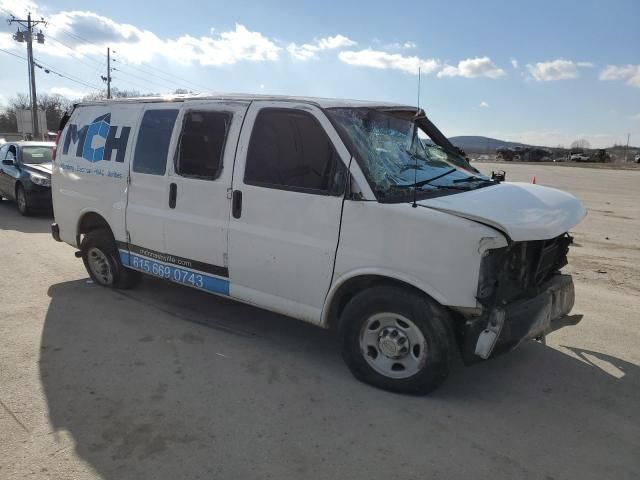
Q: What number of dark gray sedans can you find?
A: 1